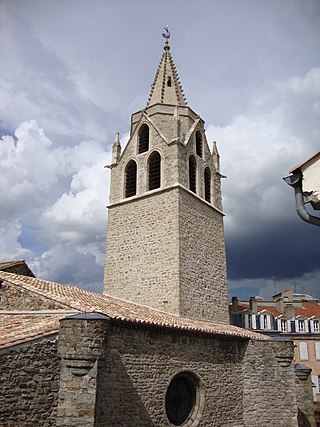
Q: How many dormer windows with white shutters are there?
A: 5